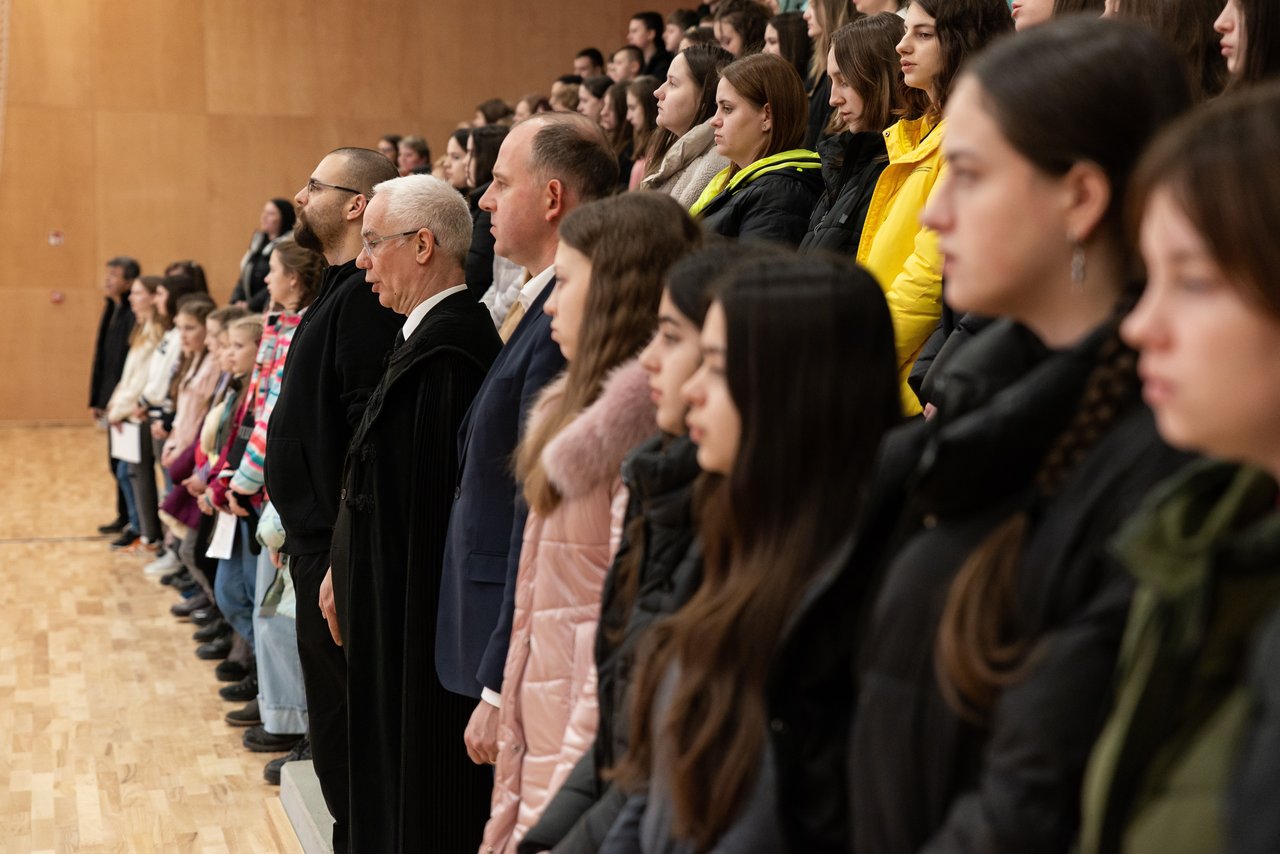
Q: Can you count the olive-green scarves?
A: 1